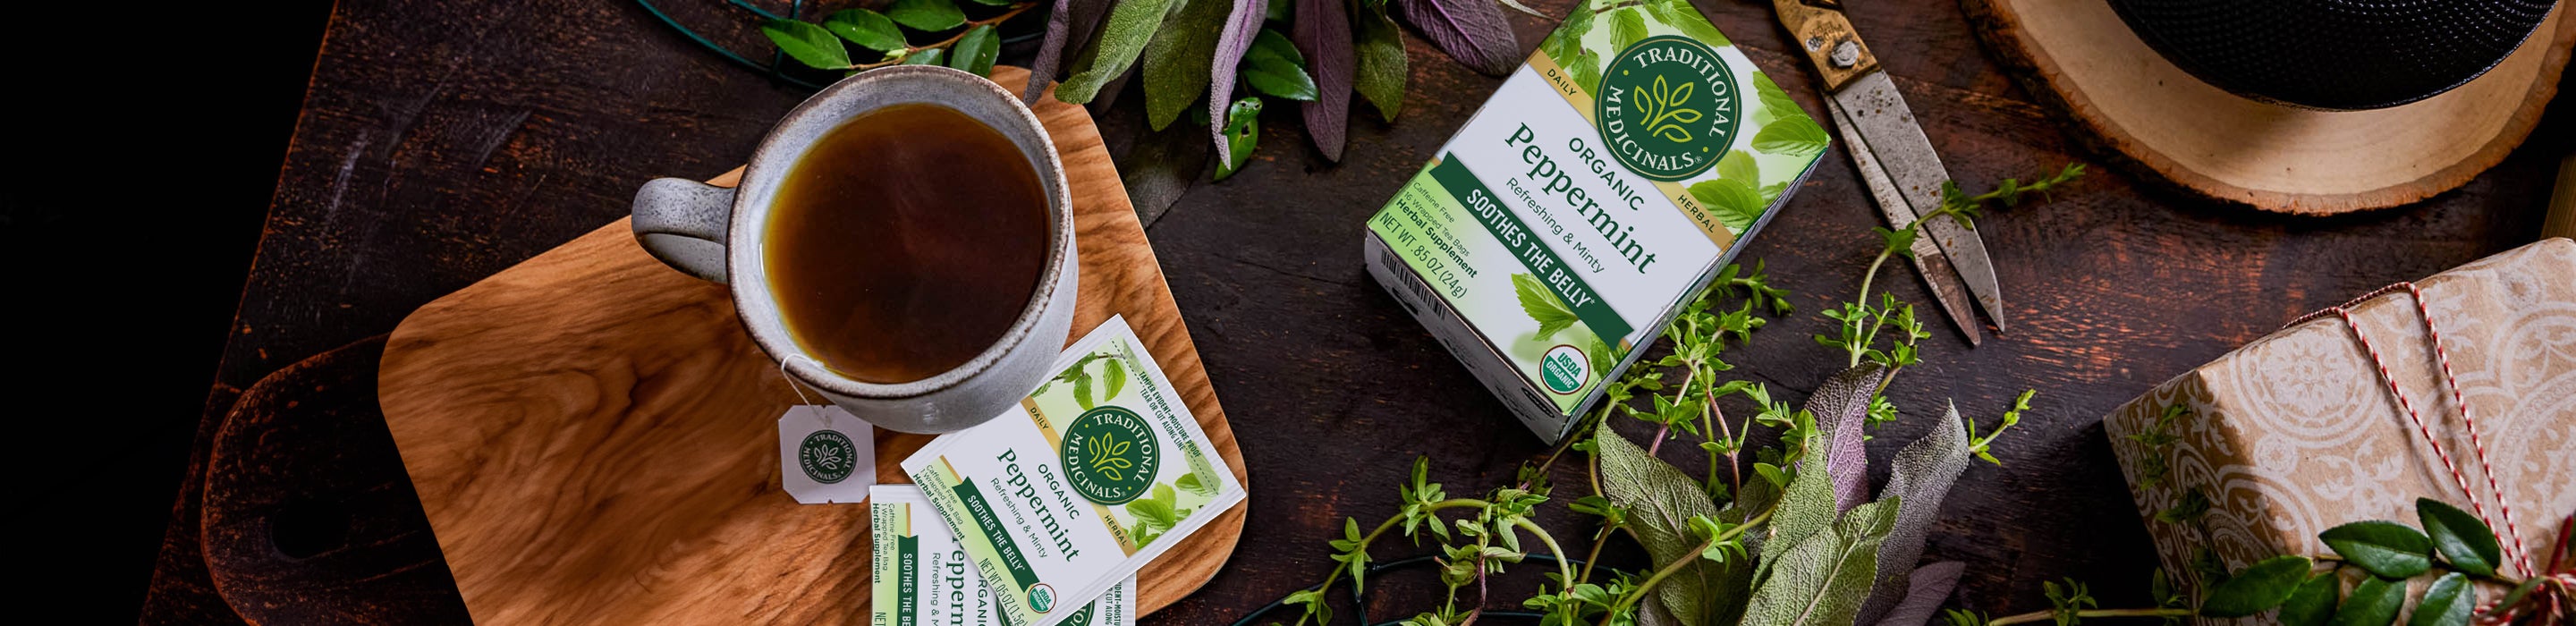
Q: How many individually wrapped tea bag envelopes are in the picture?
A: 2